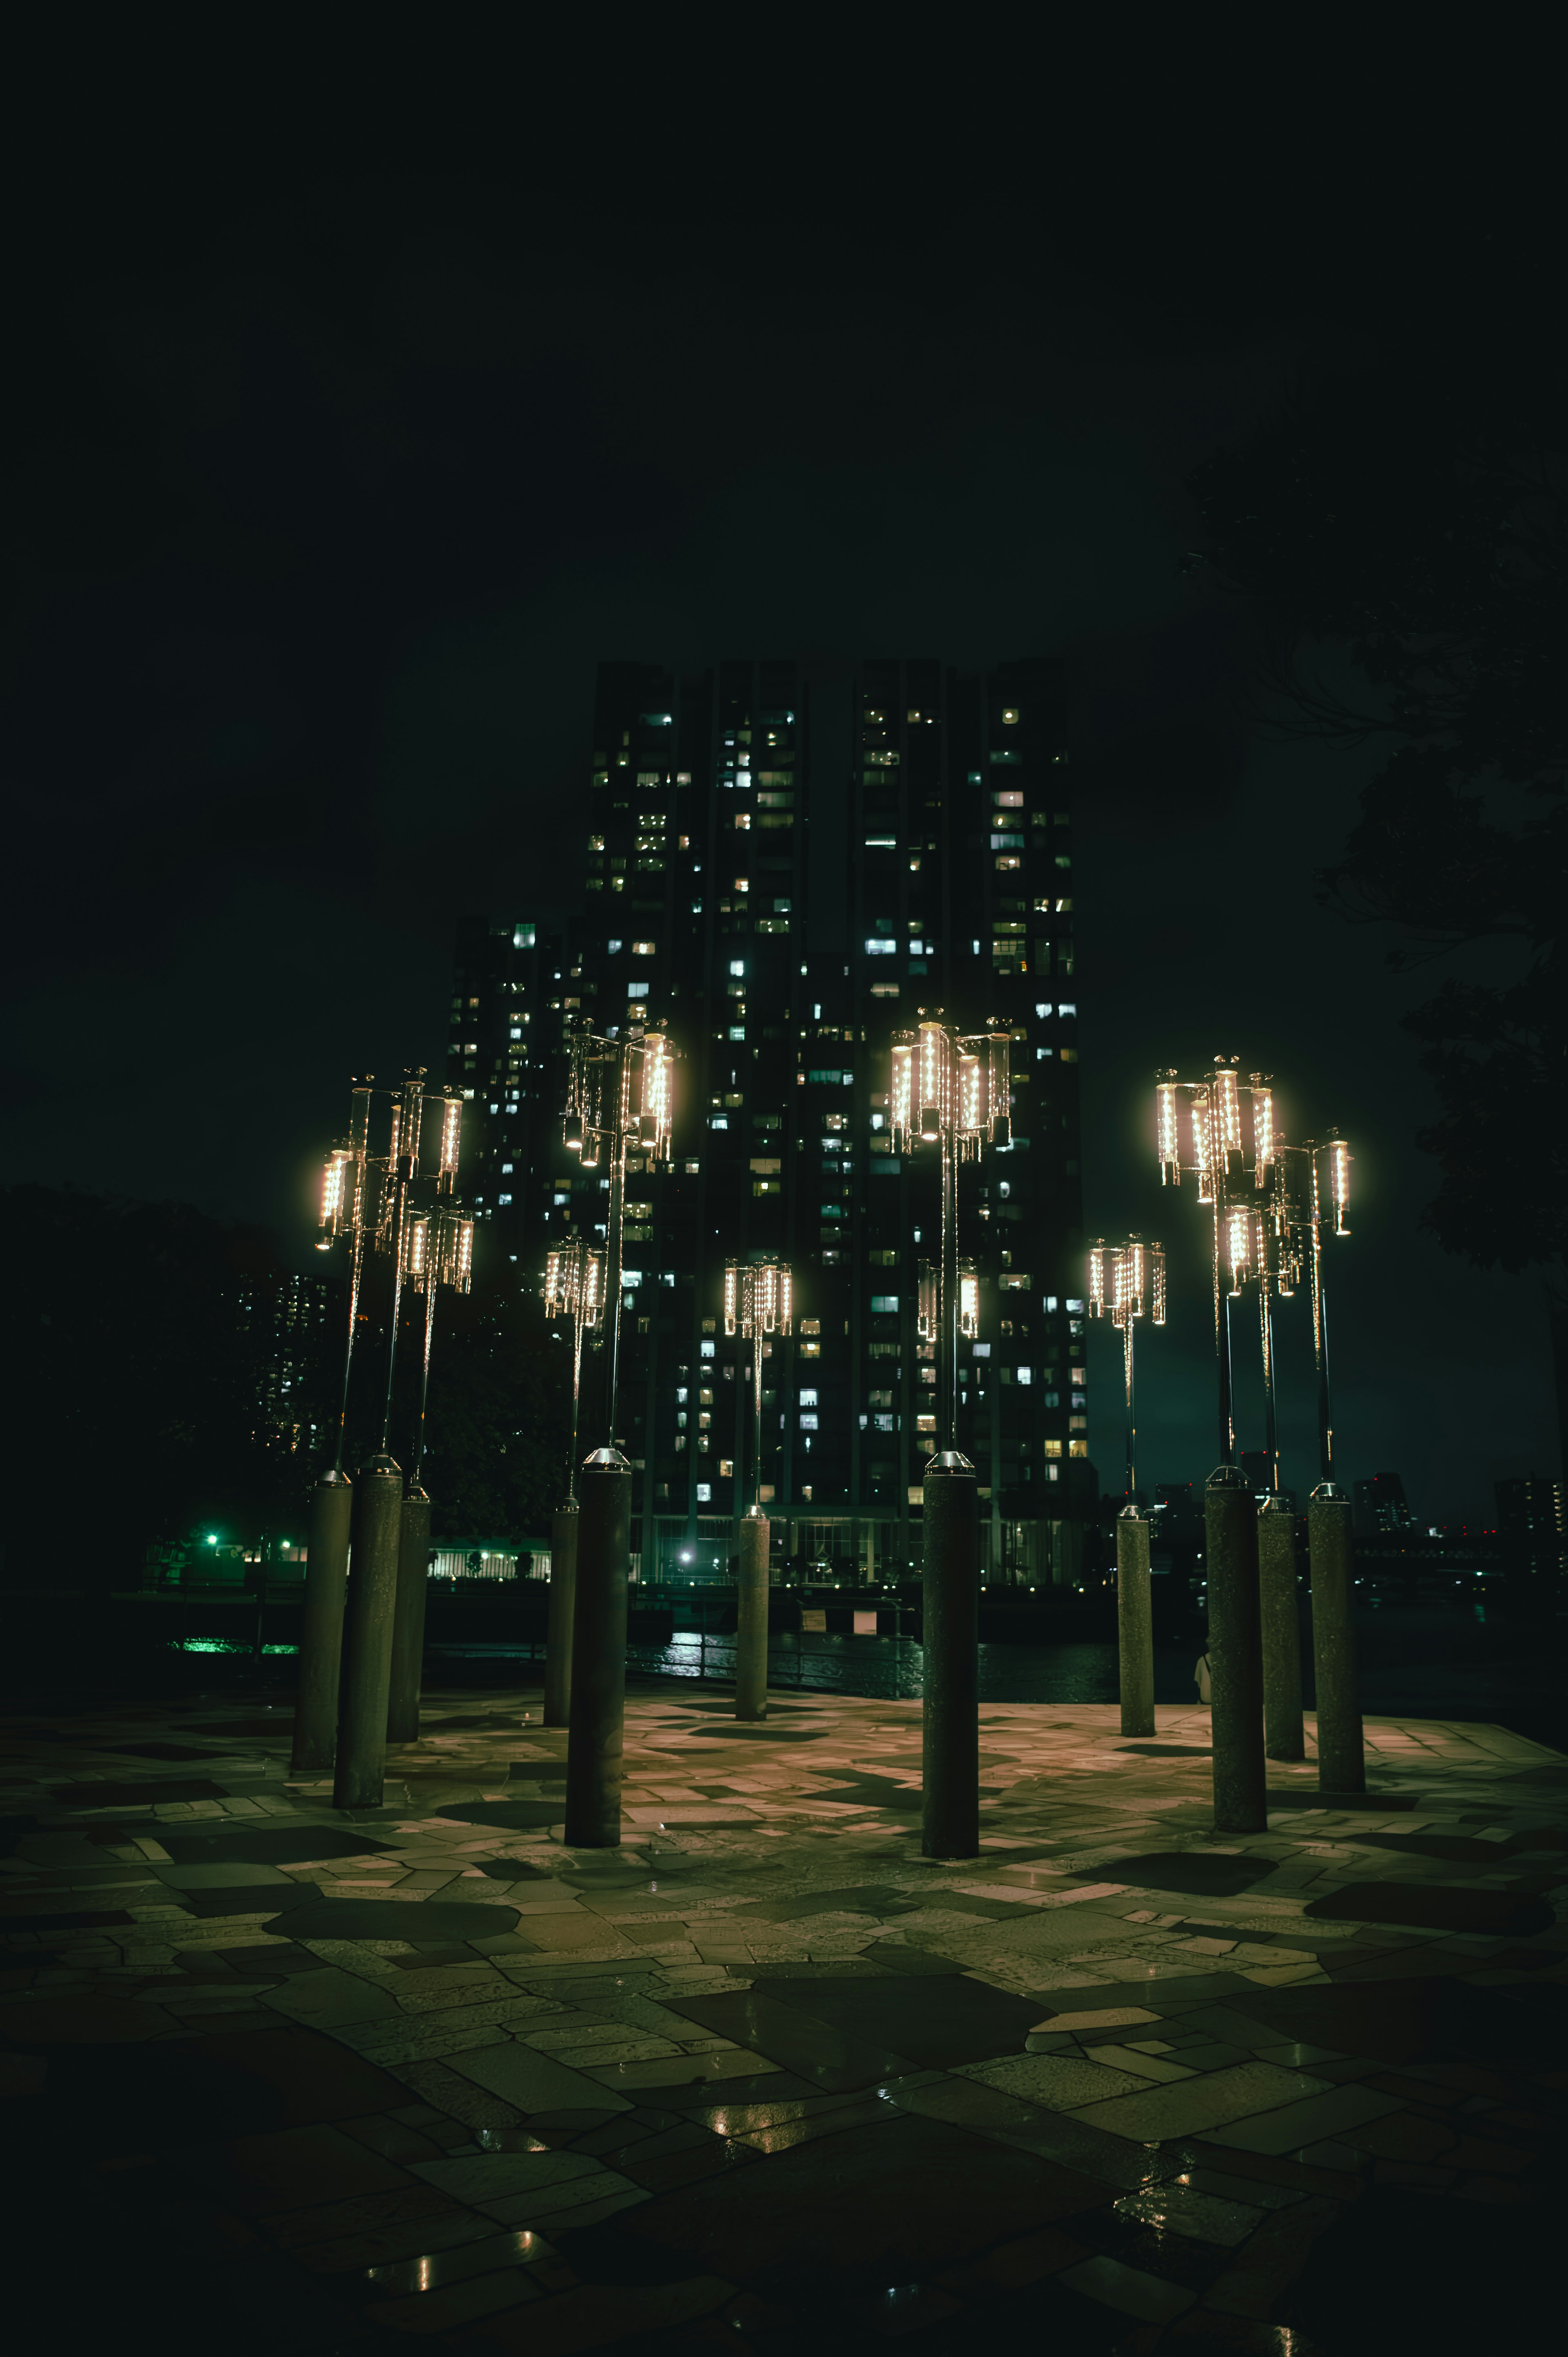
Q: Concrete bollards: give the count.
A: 11